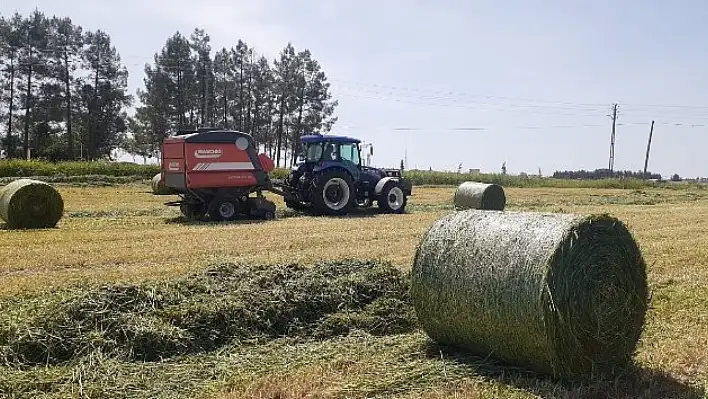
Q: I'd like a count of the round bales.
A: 4